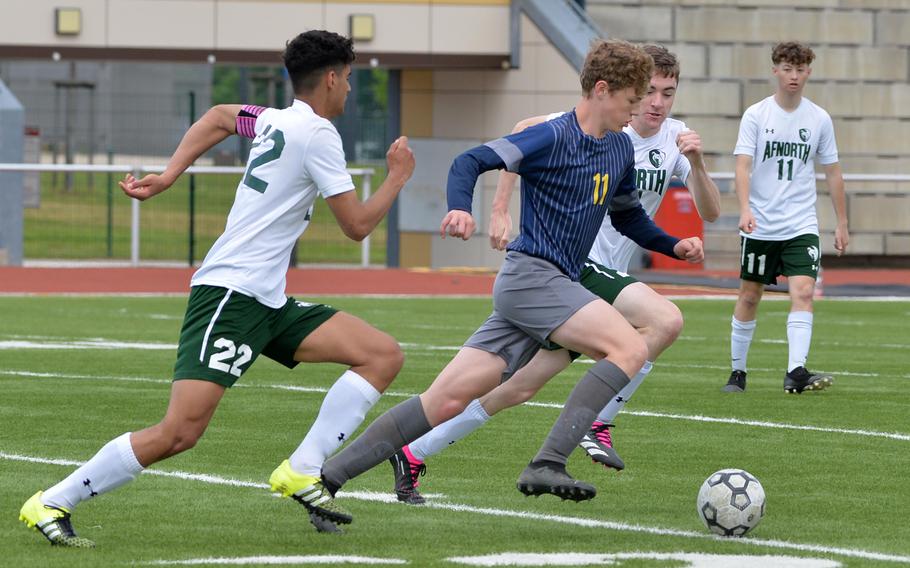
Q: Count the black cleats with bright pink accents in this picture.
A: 2